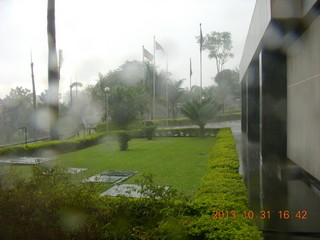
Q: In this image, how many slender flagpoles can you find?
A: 5